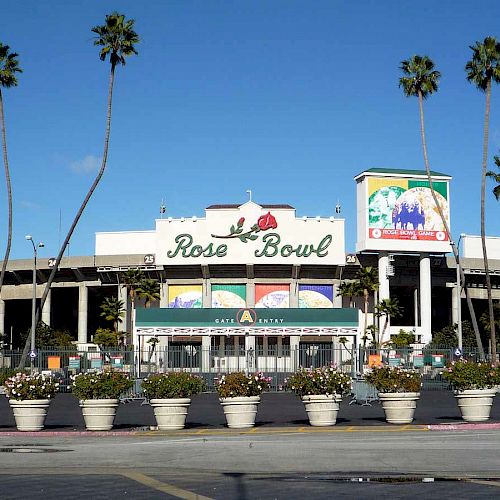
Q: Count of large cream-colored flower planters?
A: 7